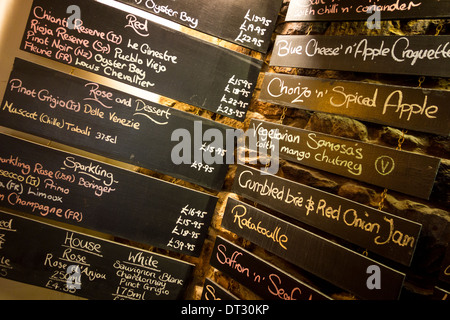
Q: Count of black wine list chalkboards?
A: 5